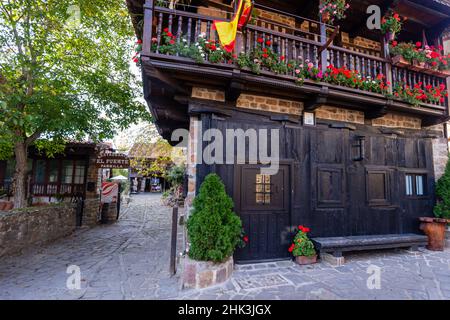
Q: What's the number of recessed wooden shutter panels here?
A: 2